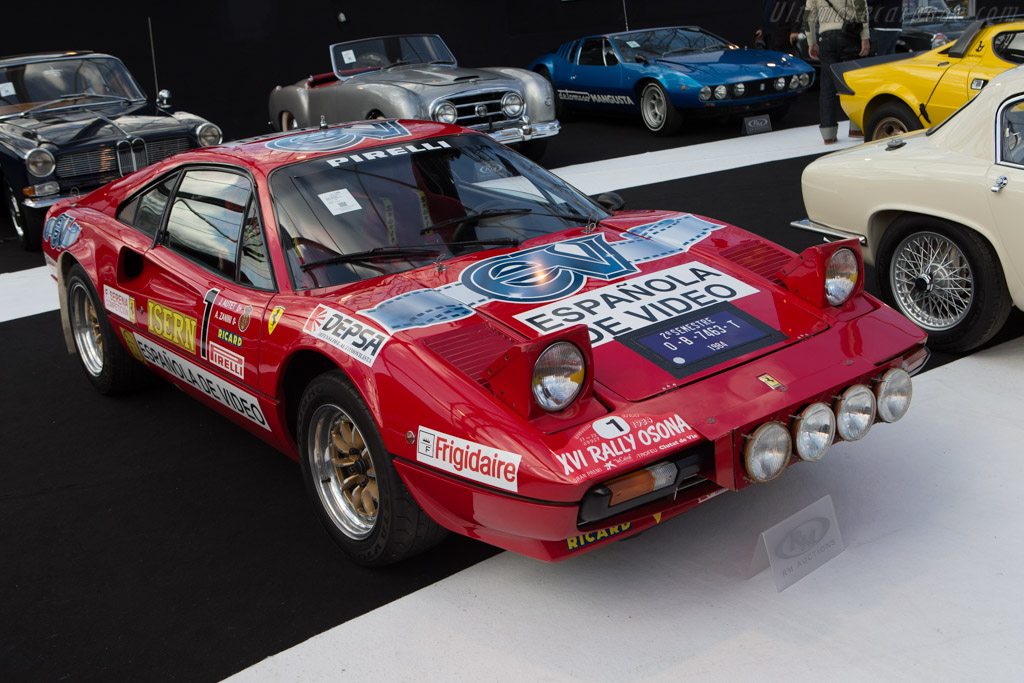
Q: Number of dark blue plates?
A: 1